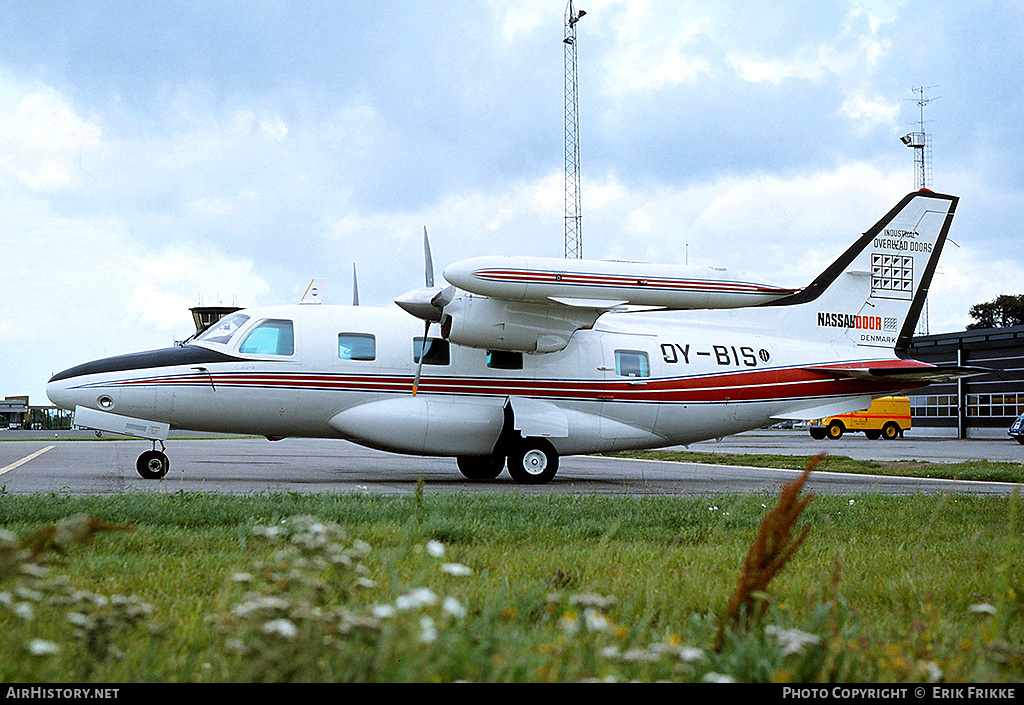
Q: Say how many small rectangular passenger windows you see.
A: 4